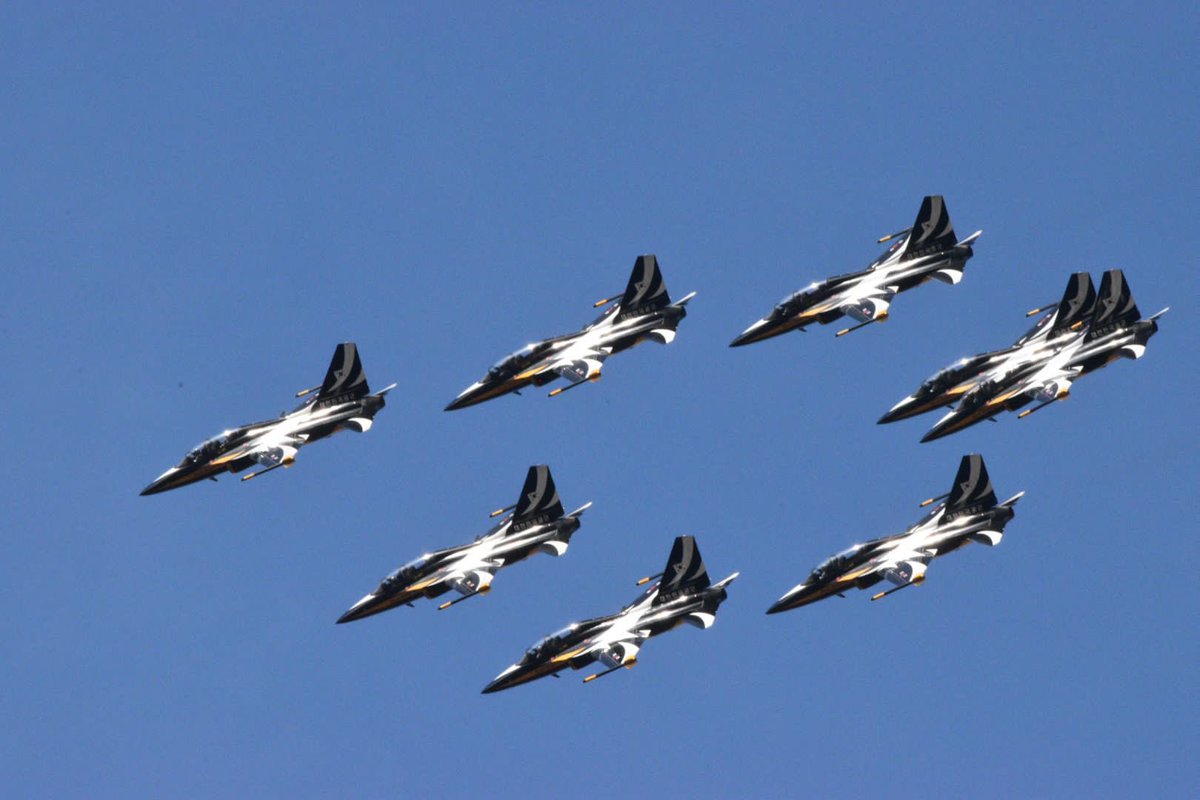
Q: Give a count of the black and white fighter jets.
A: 8